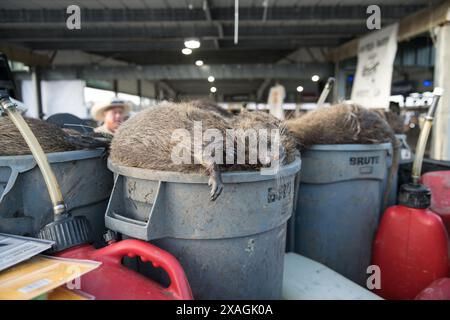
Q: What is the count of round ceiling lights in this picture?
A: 7